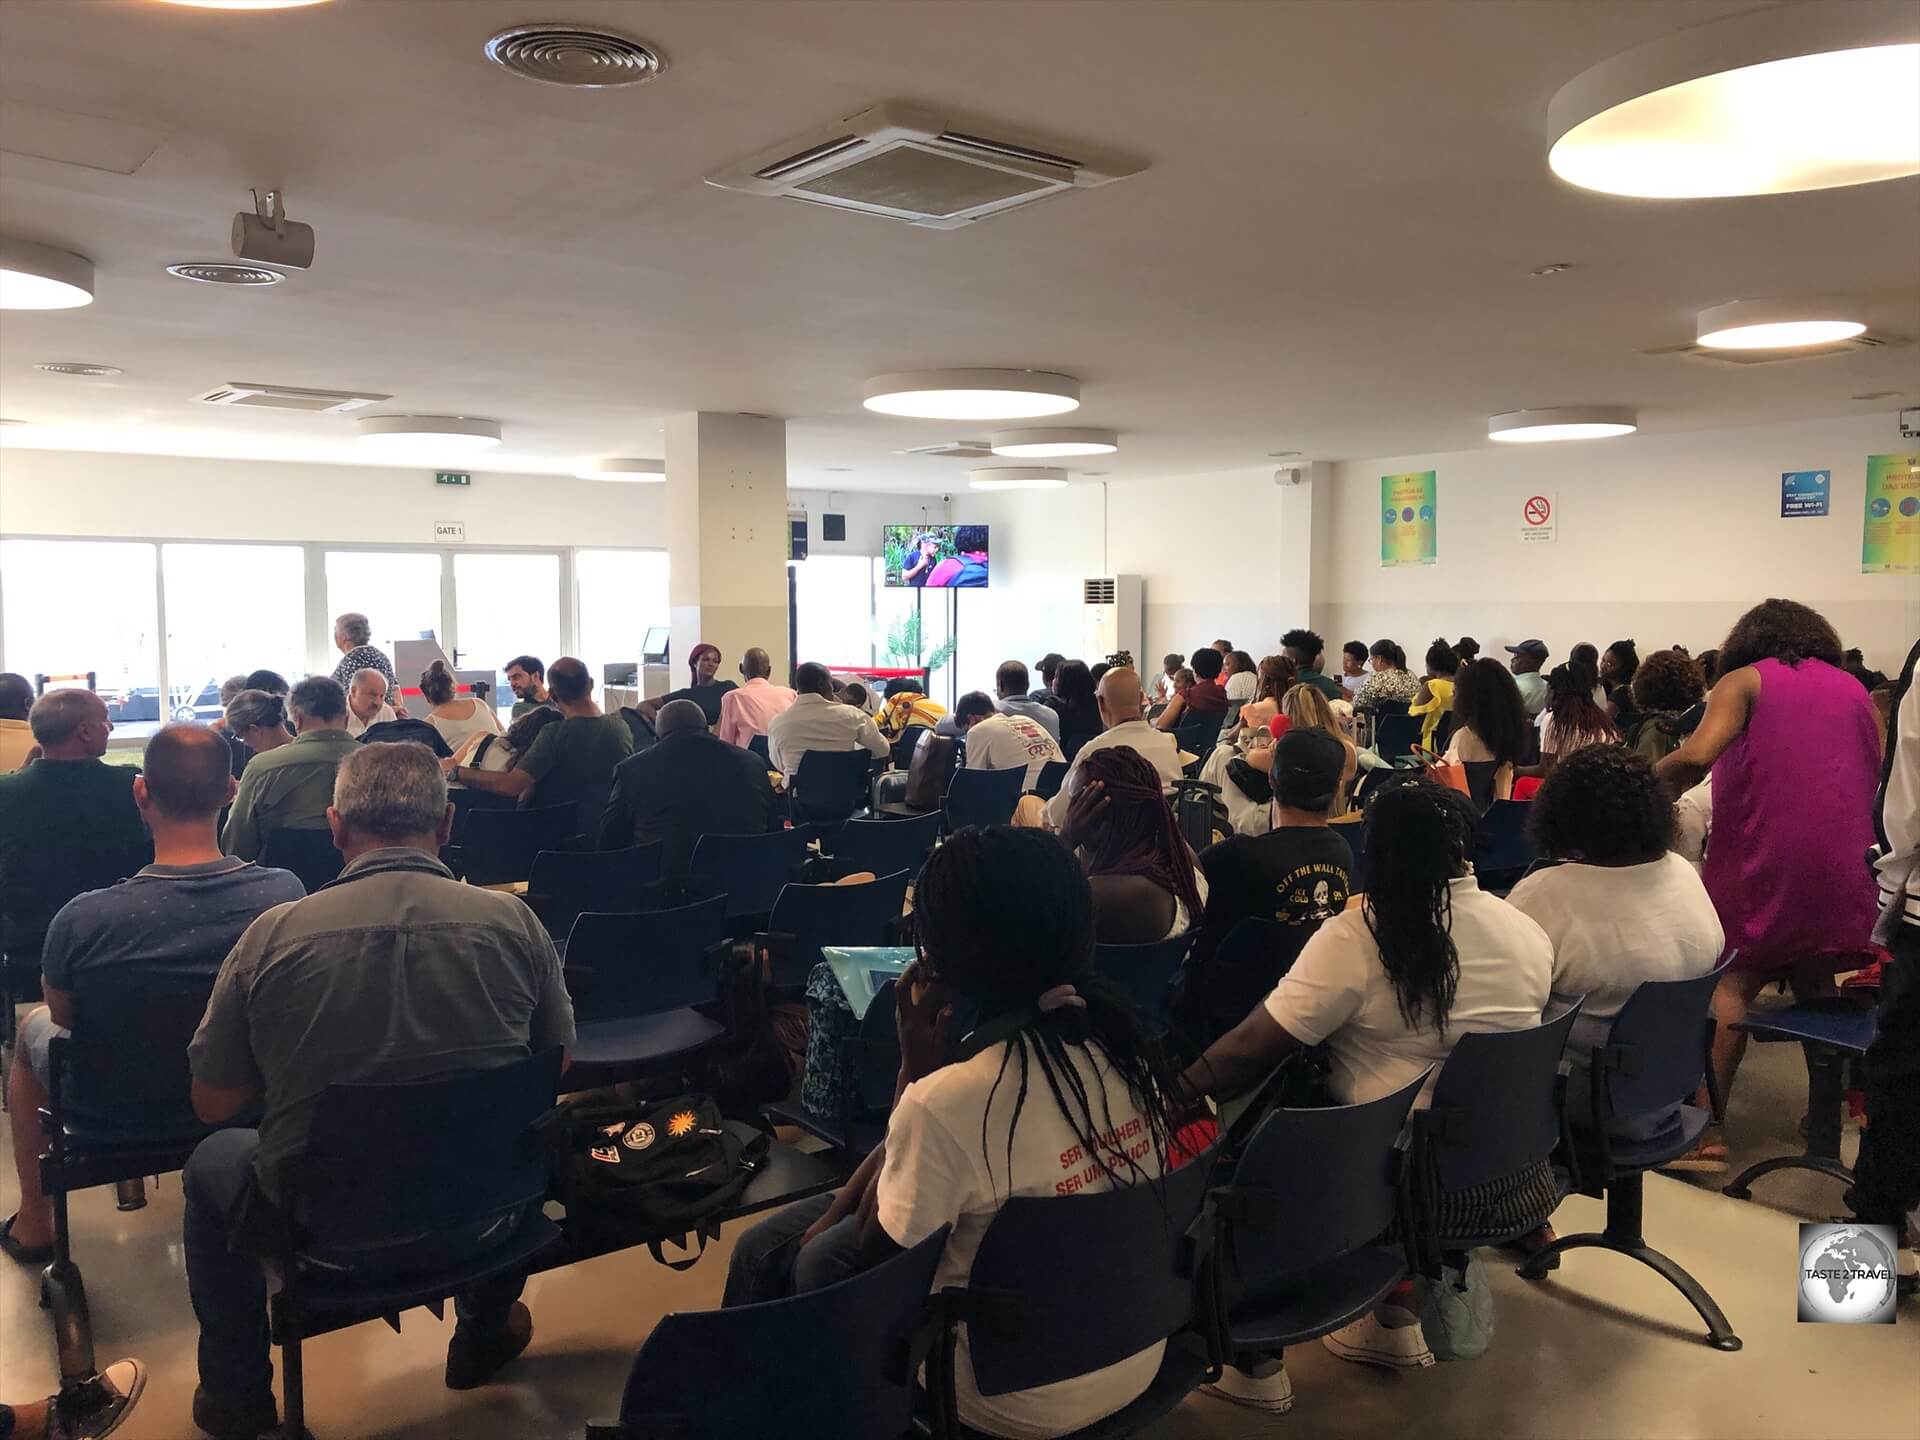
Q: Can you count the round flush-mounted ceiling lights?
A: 10